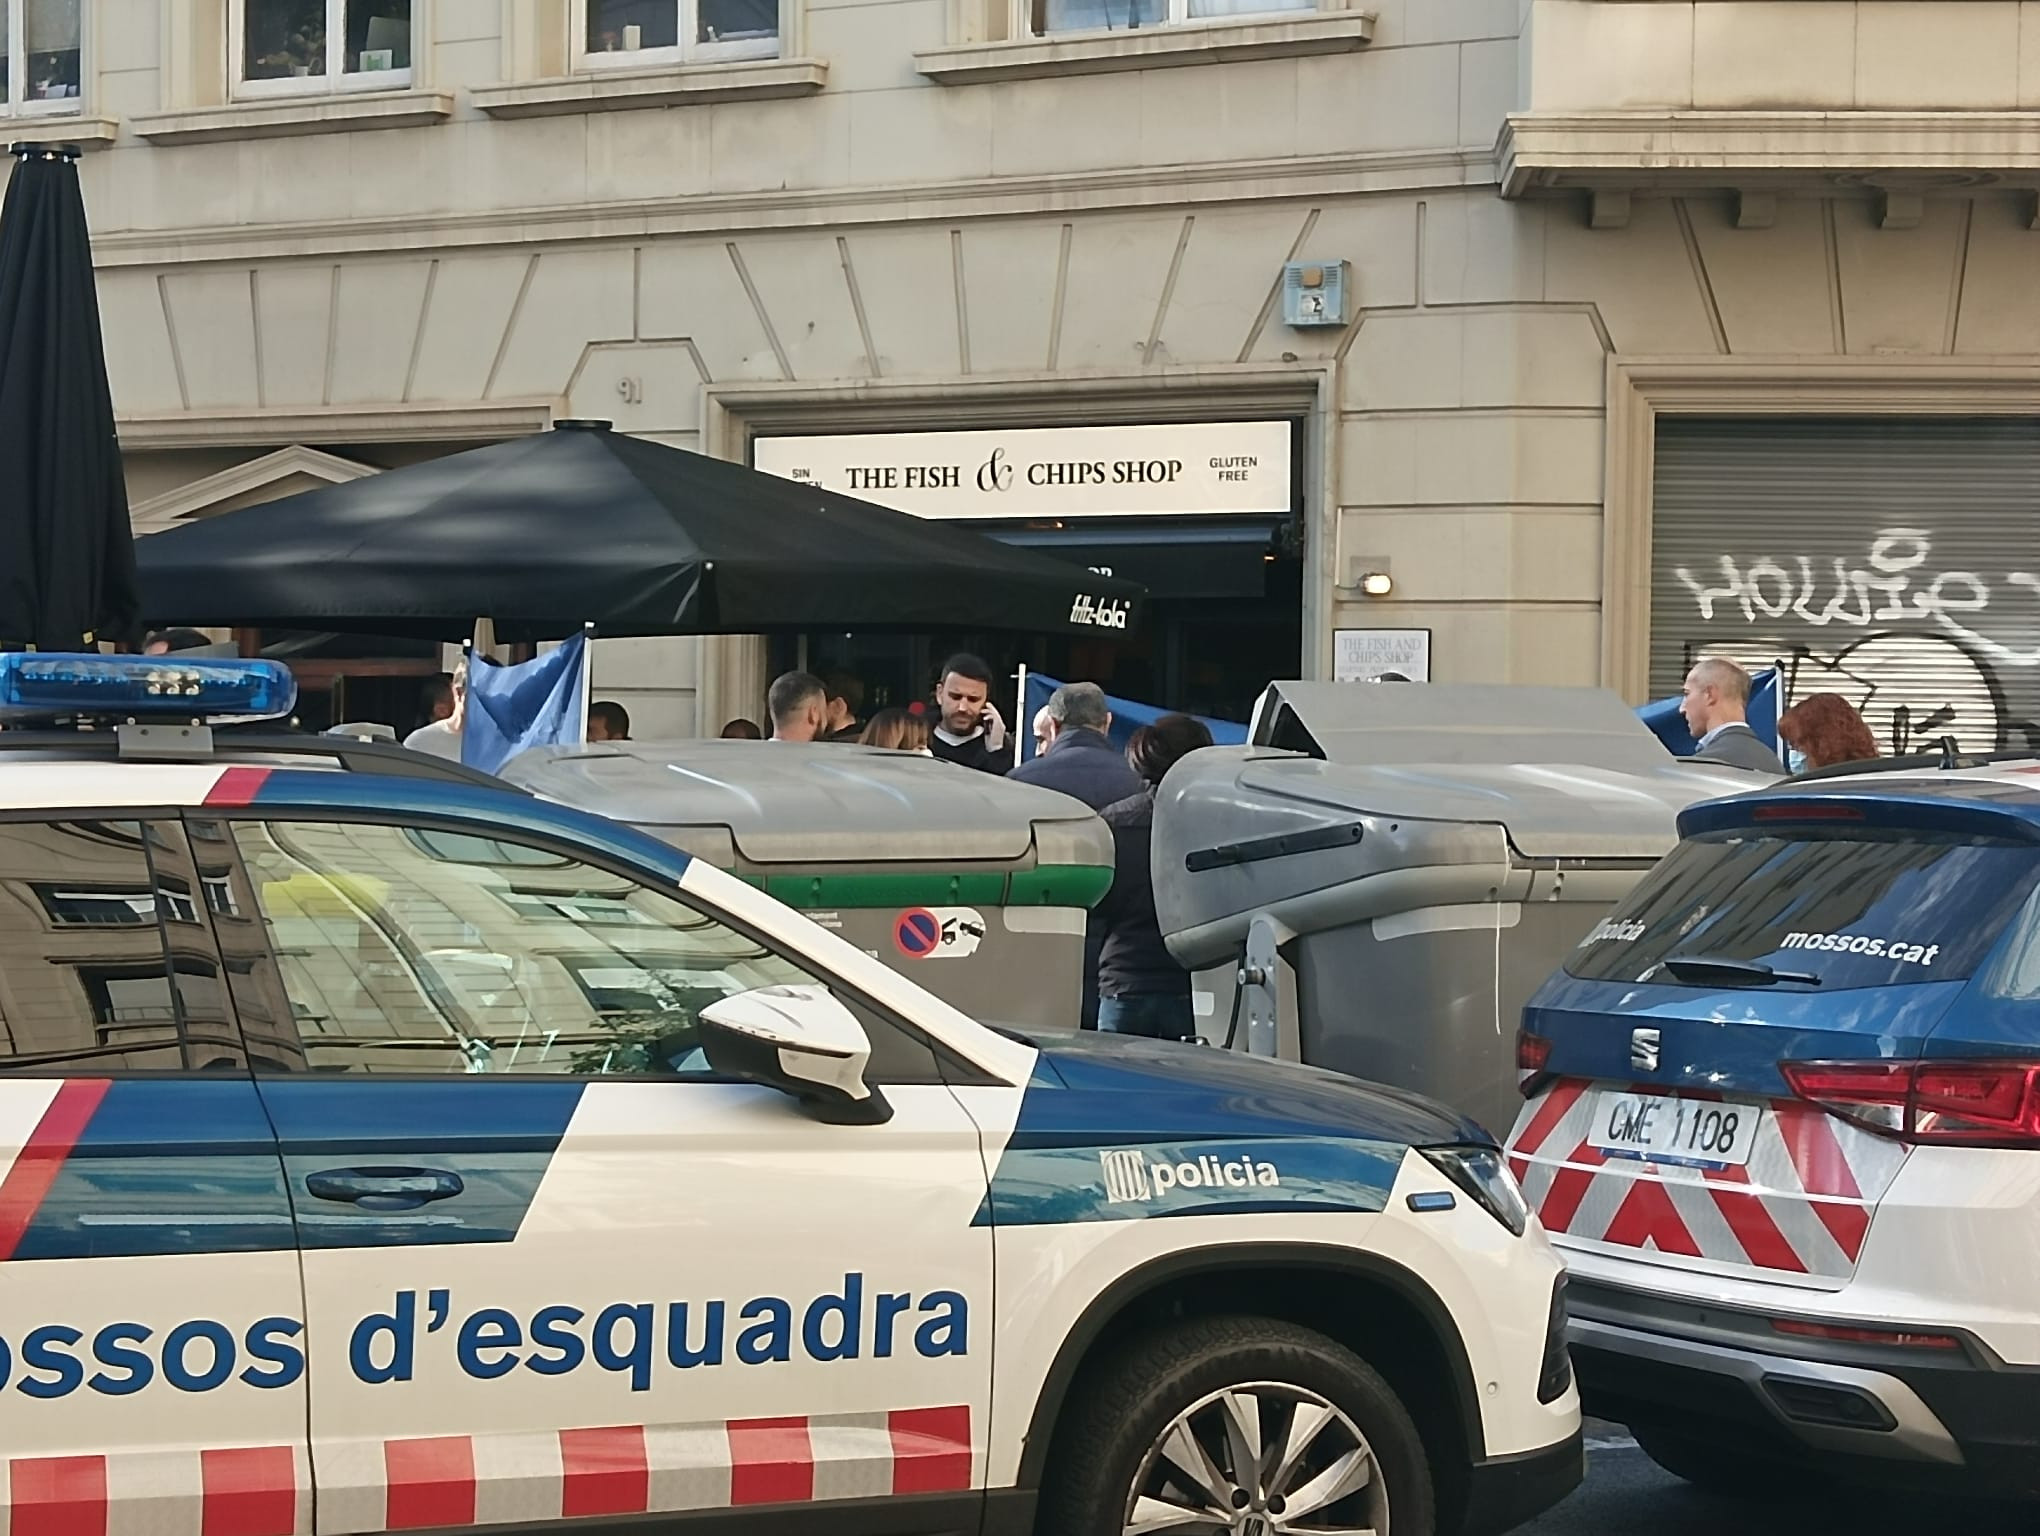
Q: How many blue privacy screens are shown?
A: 3